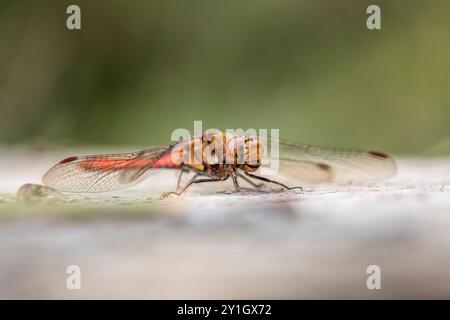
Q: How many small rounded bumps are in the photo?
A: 1